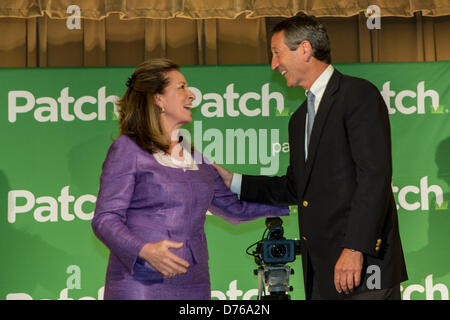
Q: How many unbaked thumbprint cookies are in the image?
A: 0